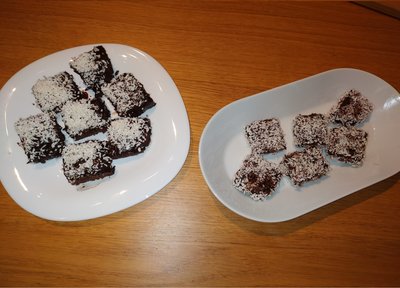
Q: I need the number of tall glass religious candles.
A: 0